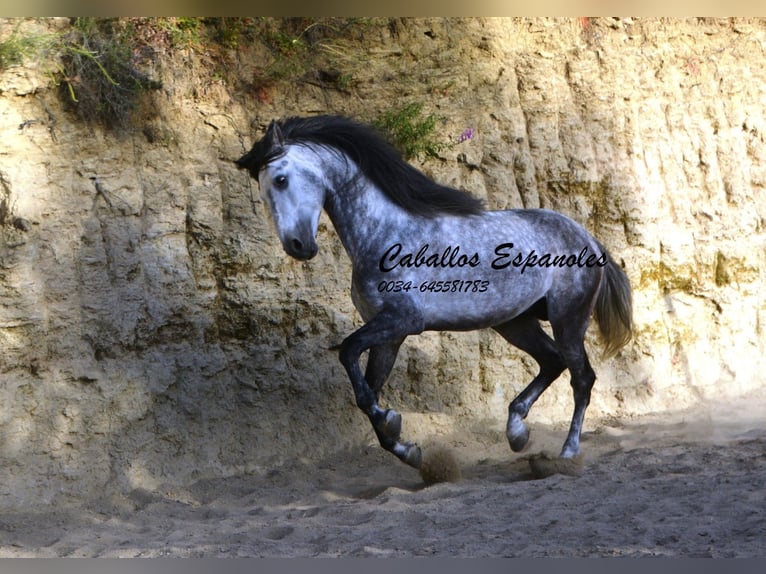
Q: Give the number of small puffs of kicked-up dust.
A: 2